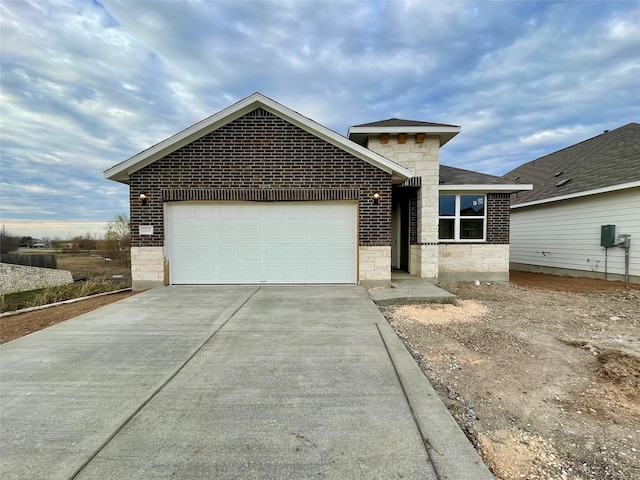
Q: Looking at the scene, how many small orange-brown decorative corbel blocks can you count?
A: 3